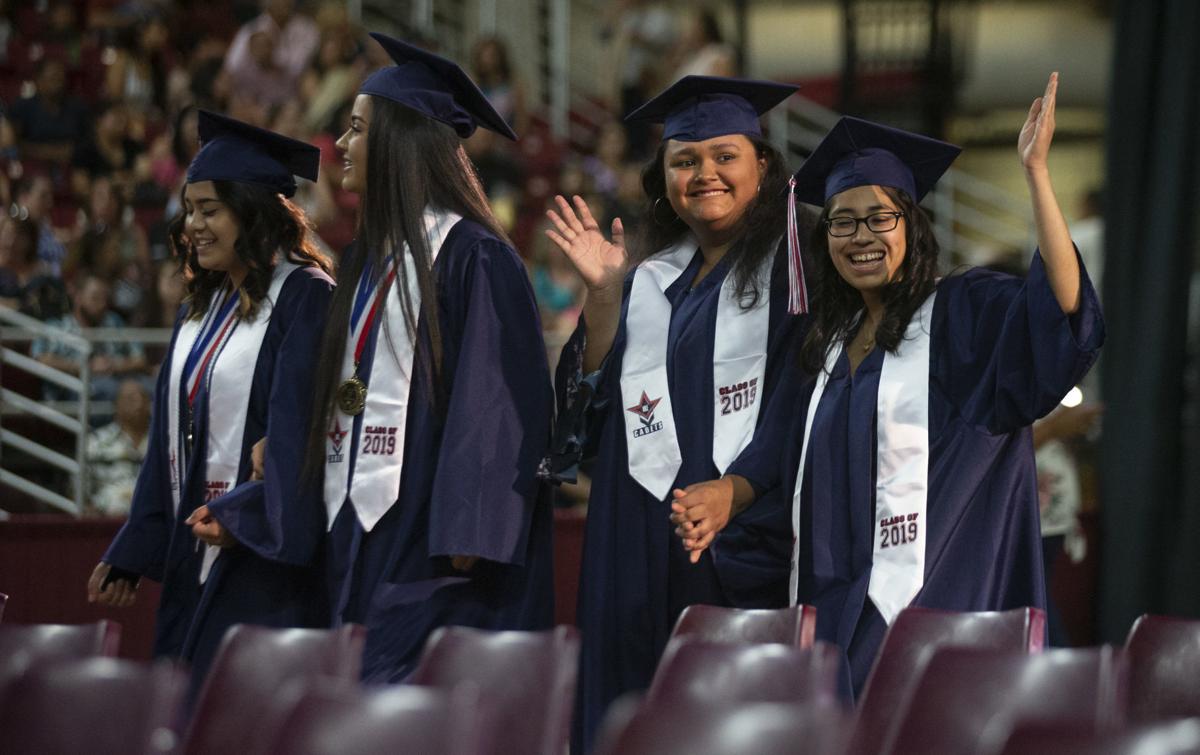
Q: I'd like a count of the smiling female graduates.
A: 4